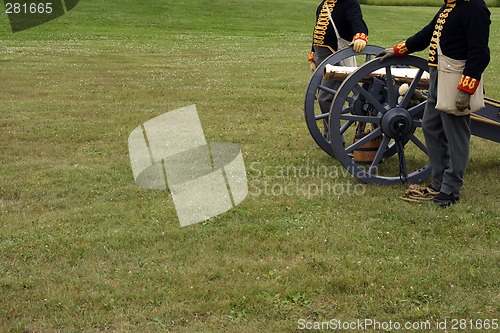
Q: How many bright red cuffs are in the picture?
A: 4